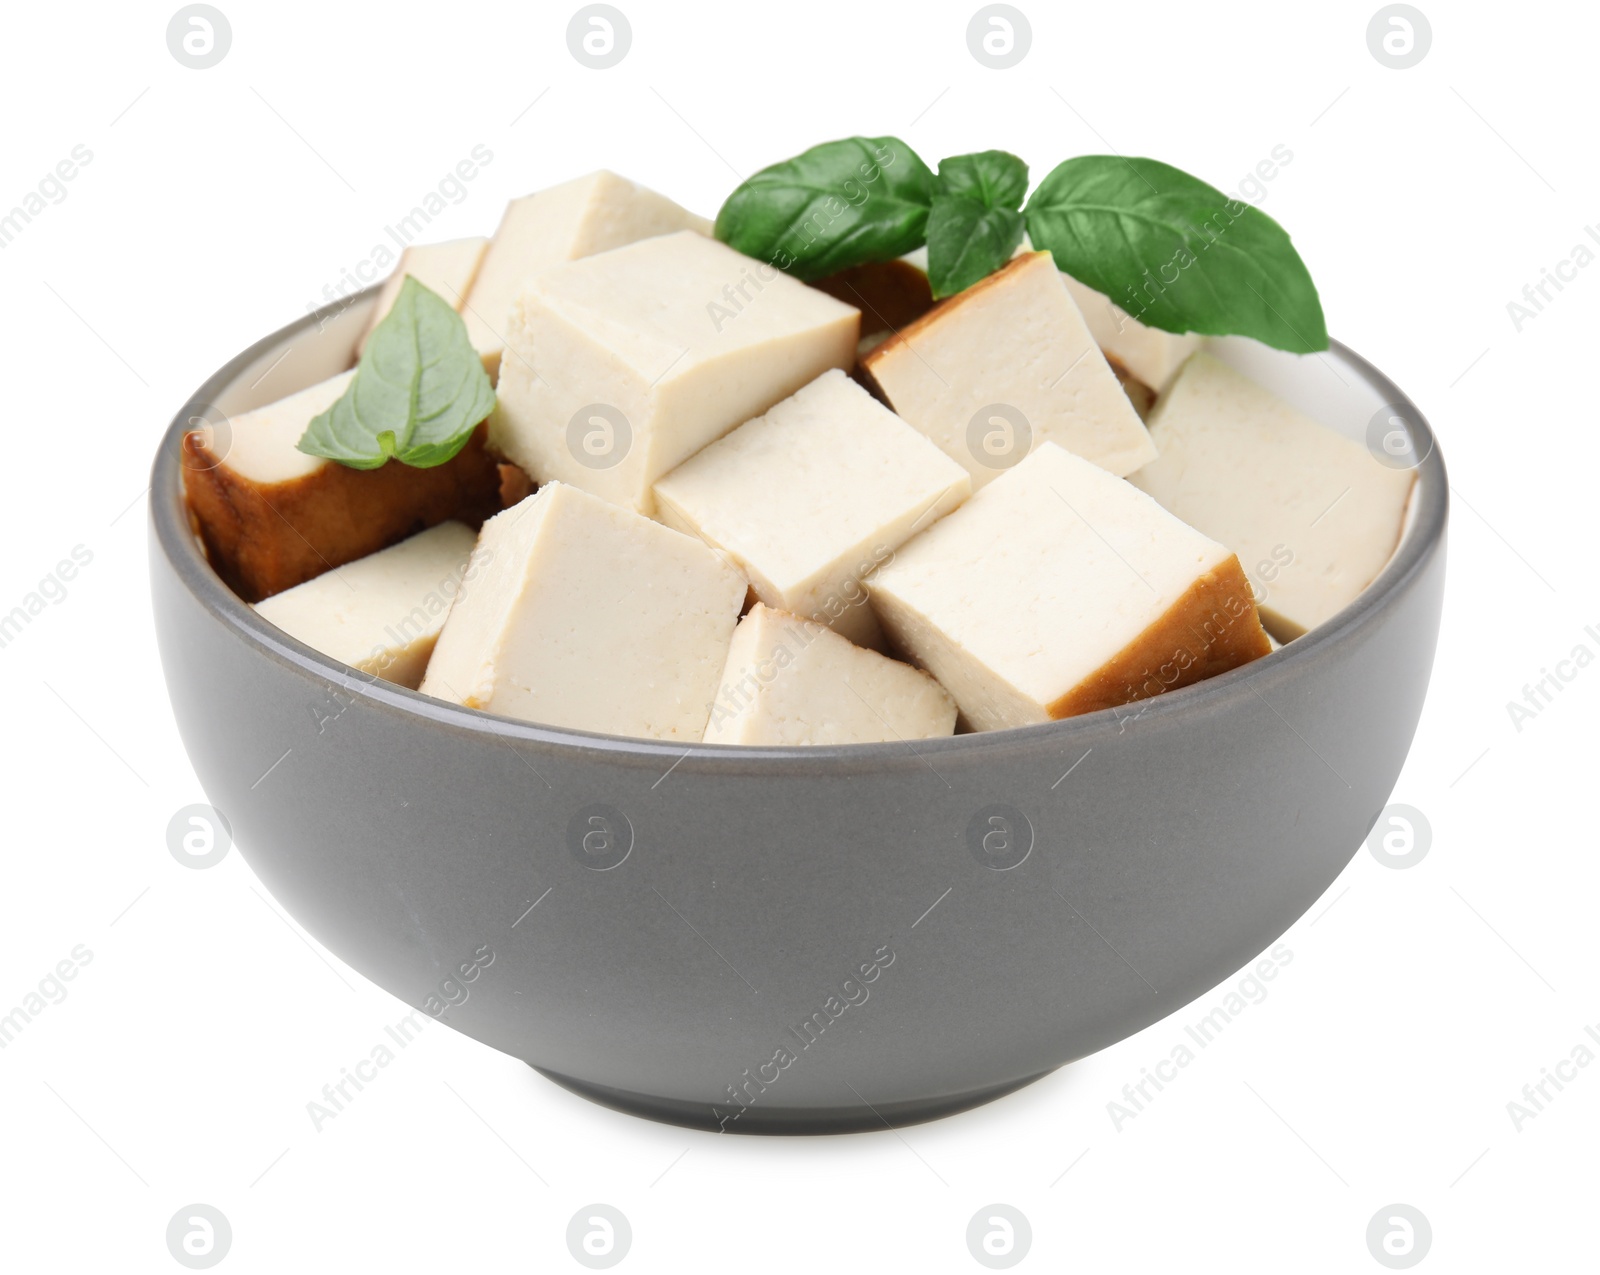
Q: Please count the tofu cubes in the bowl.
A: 13